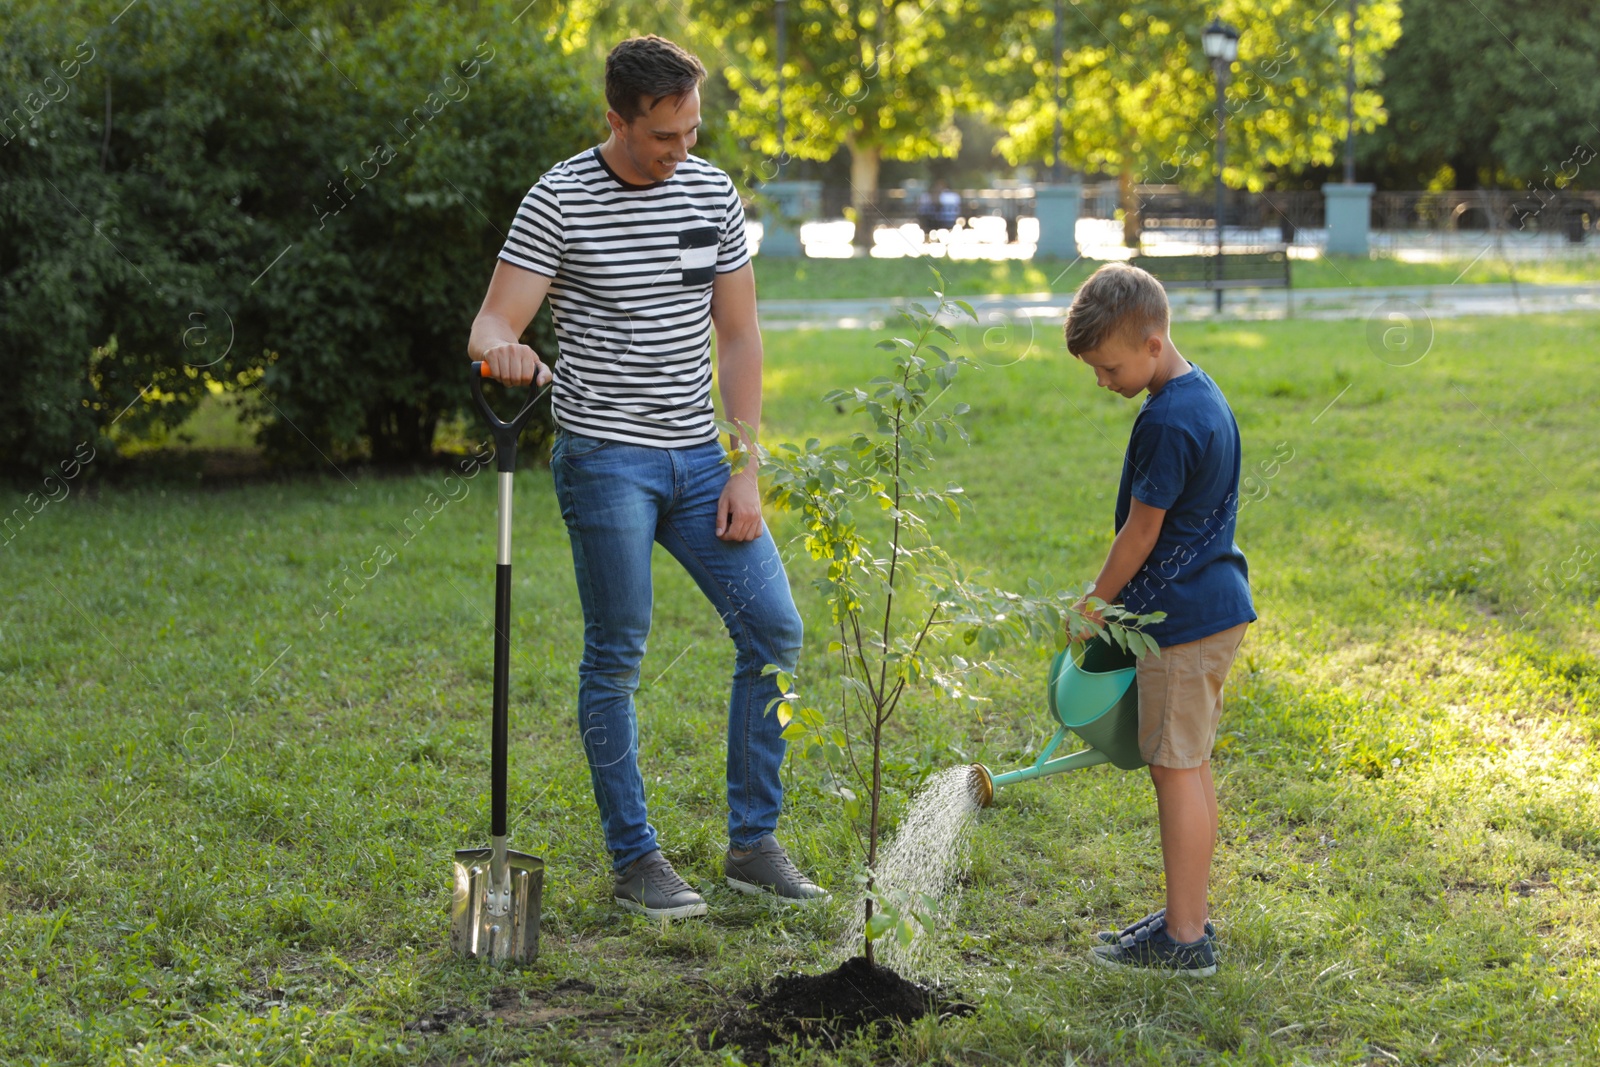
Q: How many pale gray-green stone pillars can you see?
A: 3